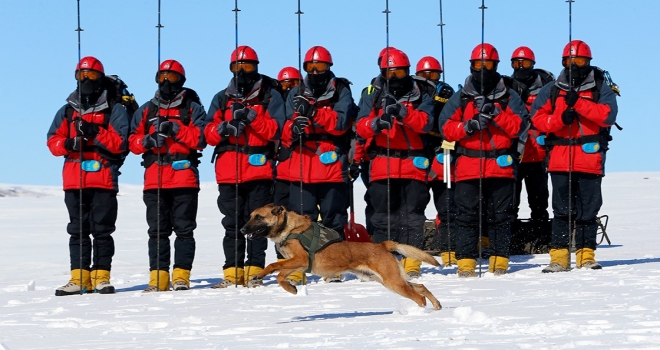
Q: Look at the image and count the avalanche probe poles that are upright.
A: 8